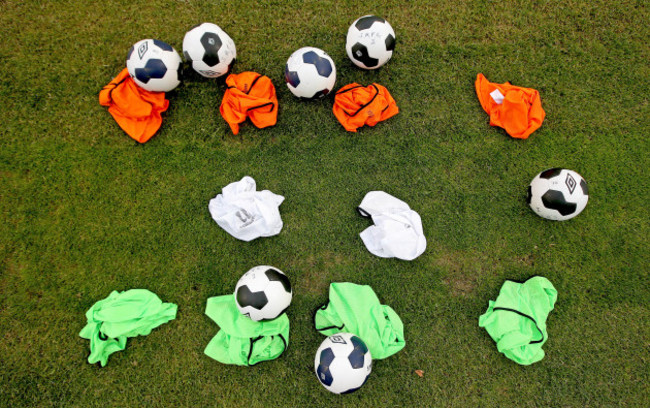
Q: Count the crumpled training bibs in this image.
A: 10